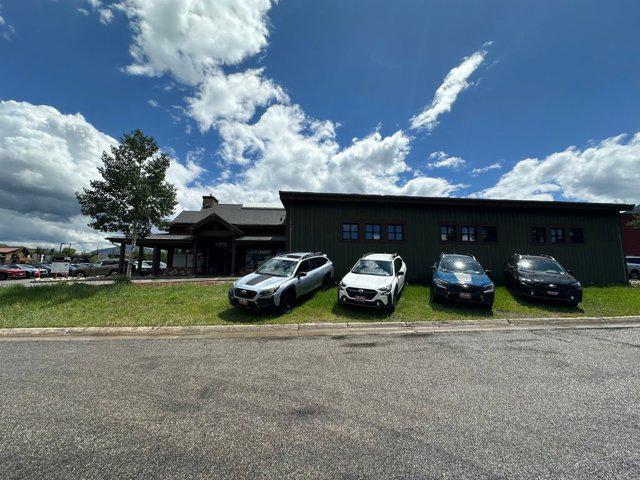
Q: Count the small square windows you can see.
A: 9